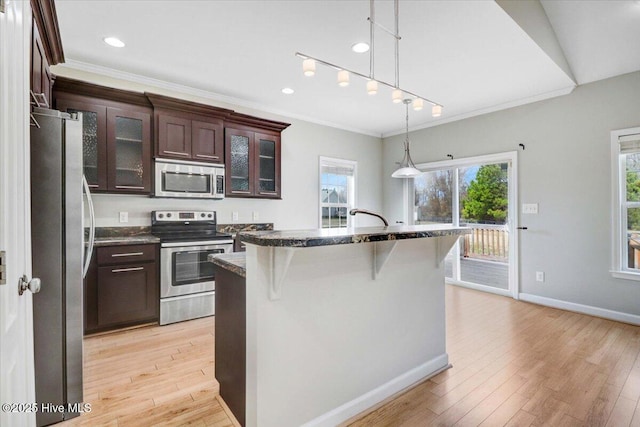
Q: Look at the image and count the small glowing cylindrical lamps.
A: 6